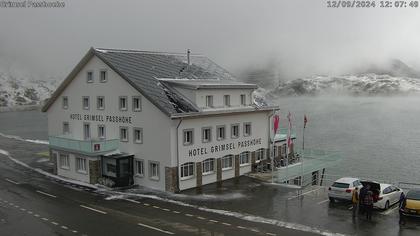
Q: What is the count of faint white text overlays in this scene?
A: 2